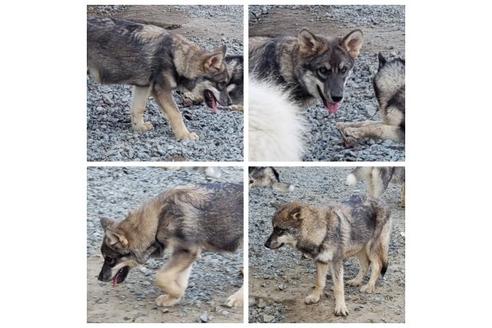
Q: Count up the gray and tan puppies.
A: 4